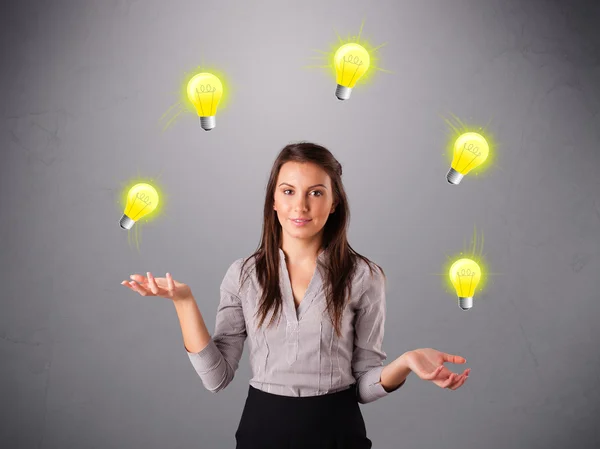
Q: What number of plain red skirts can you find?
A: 0